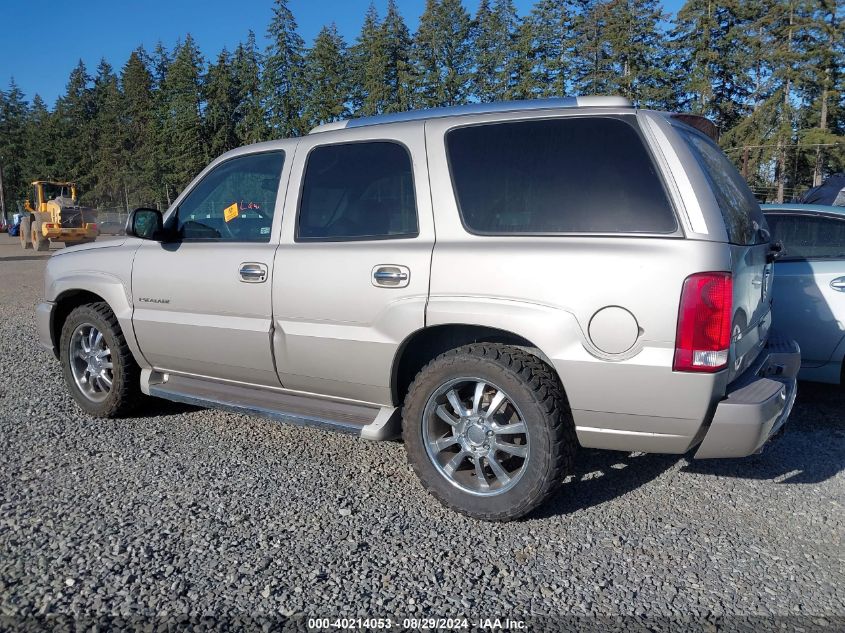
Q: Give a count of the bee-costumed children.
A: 0